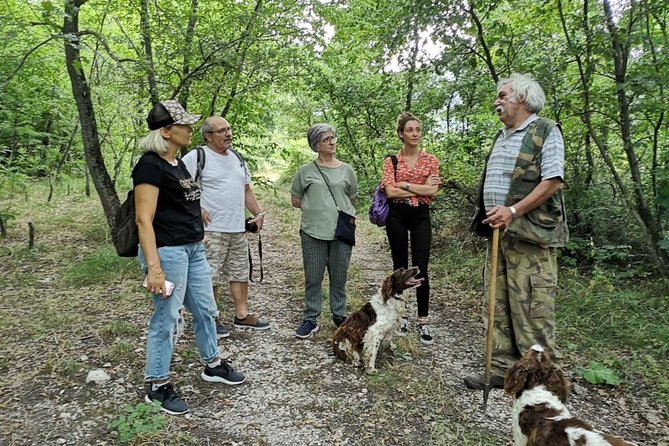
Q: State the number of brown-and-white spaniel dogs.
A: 2